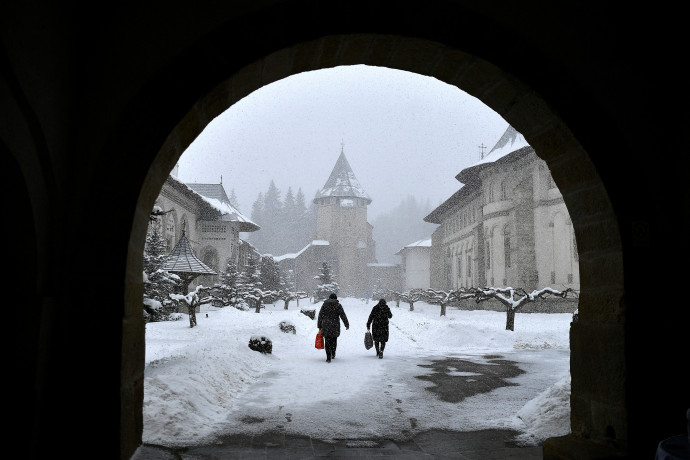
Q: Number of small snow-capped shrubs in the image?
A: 3